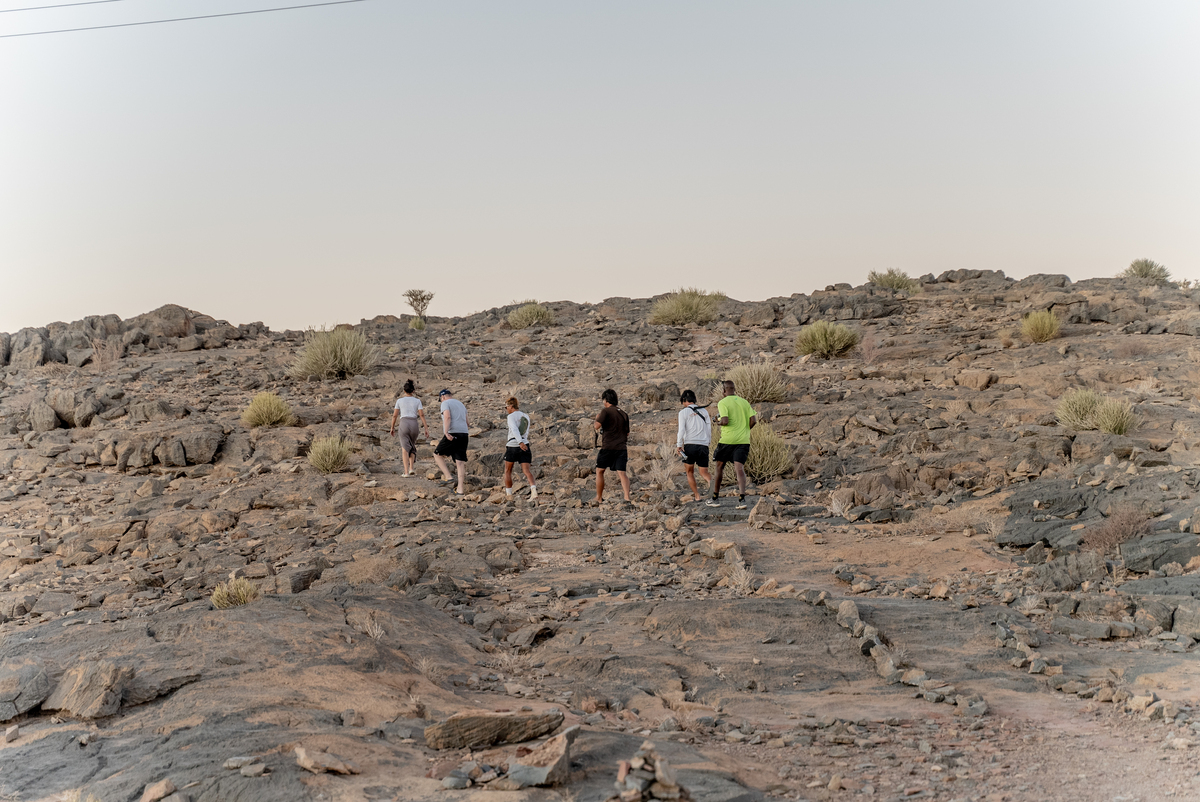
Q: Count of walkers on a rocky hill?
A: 6